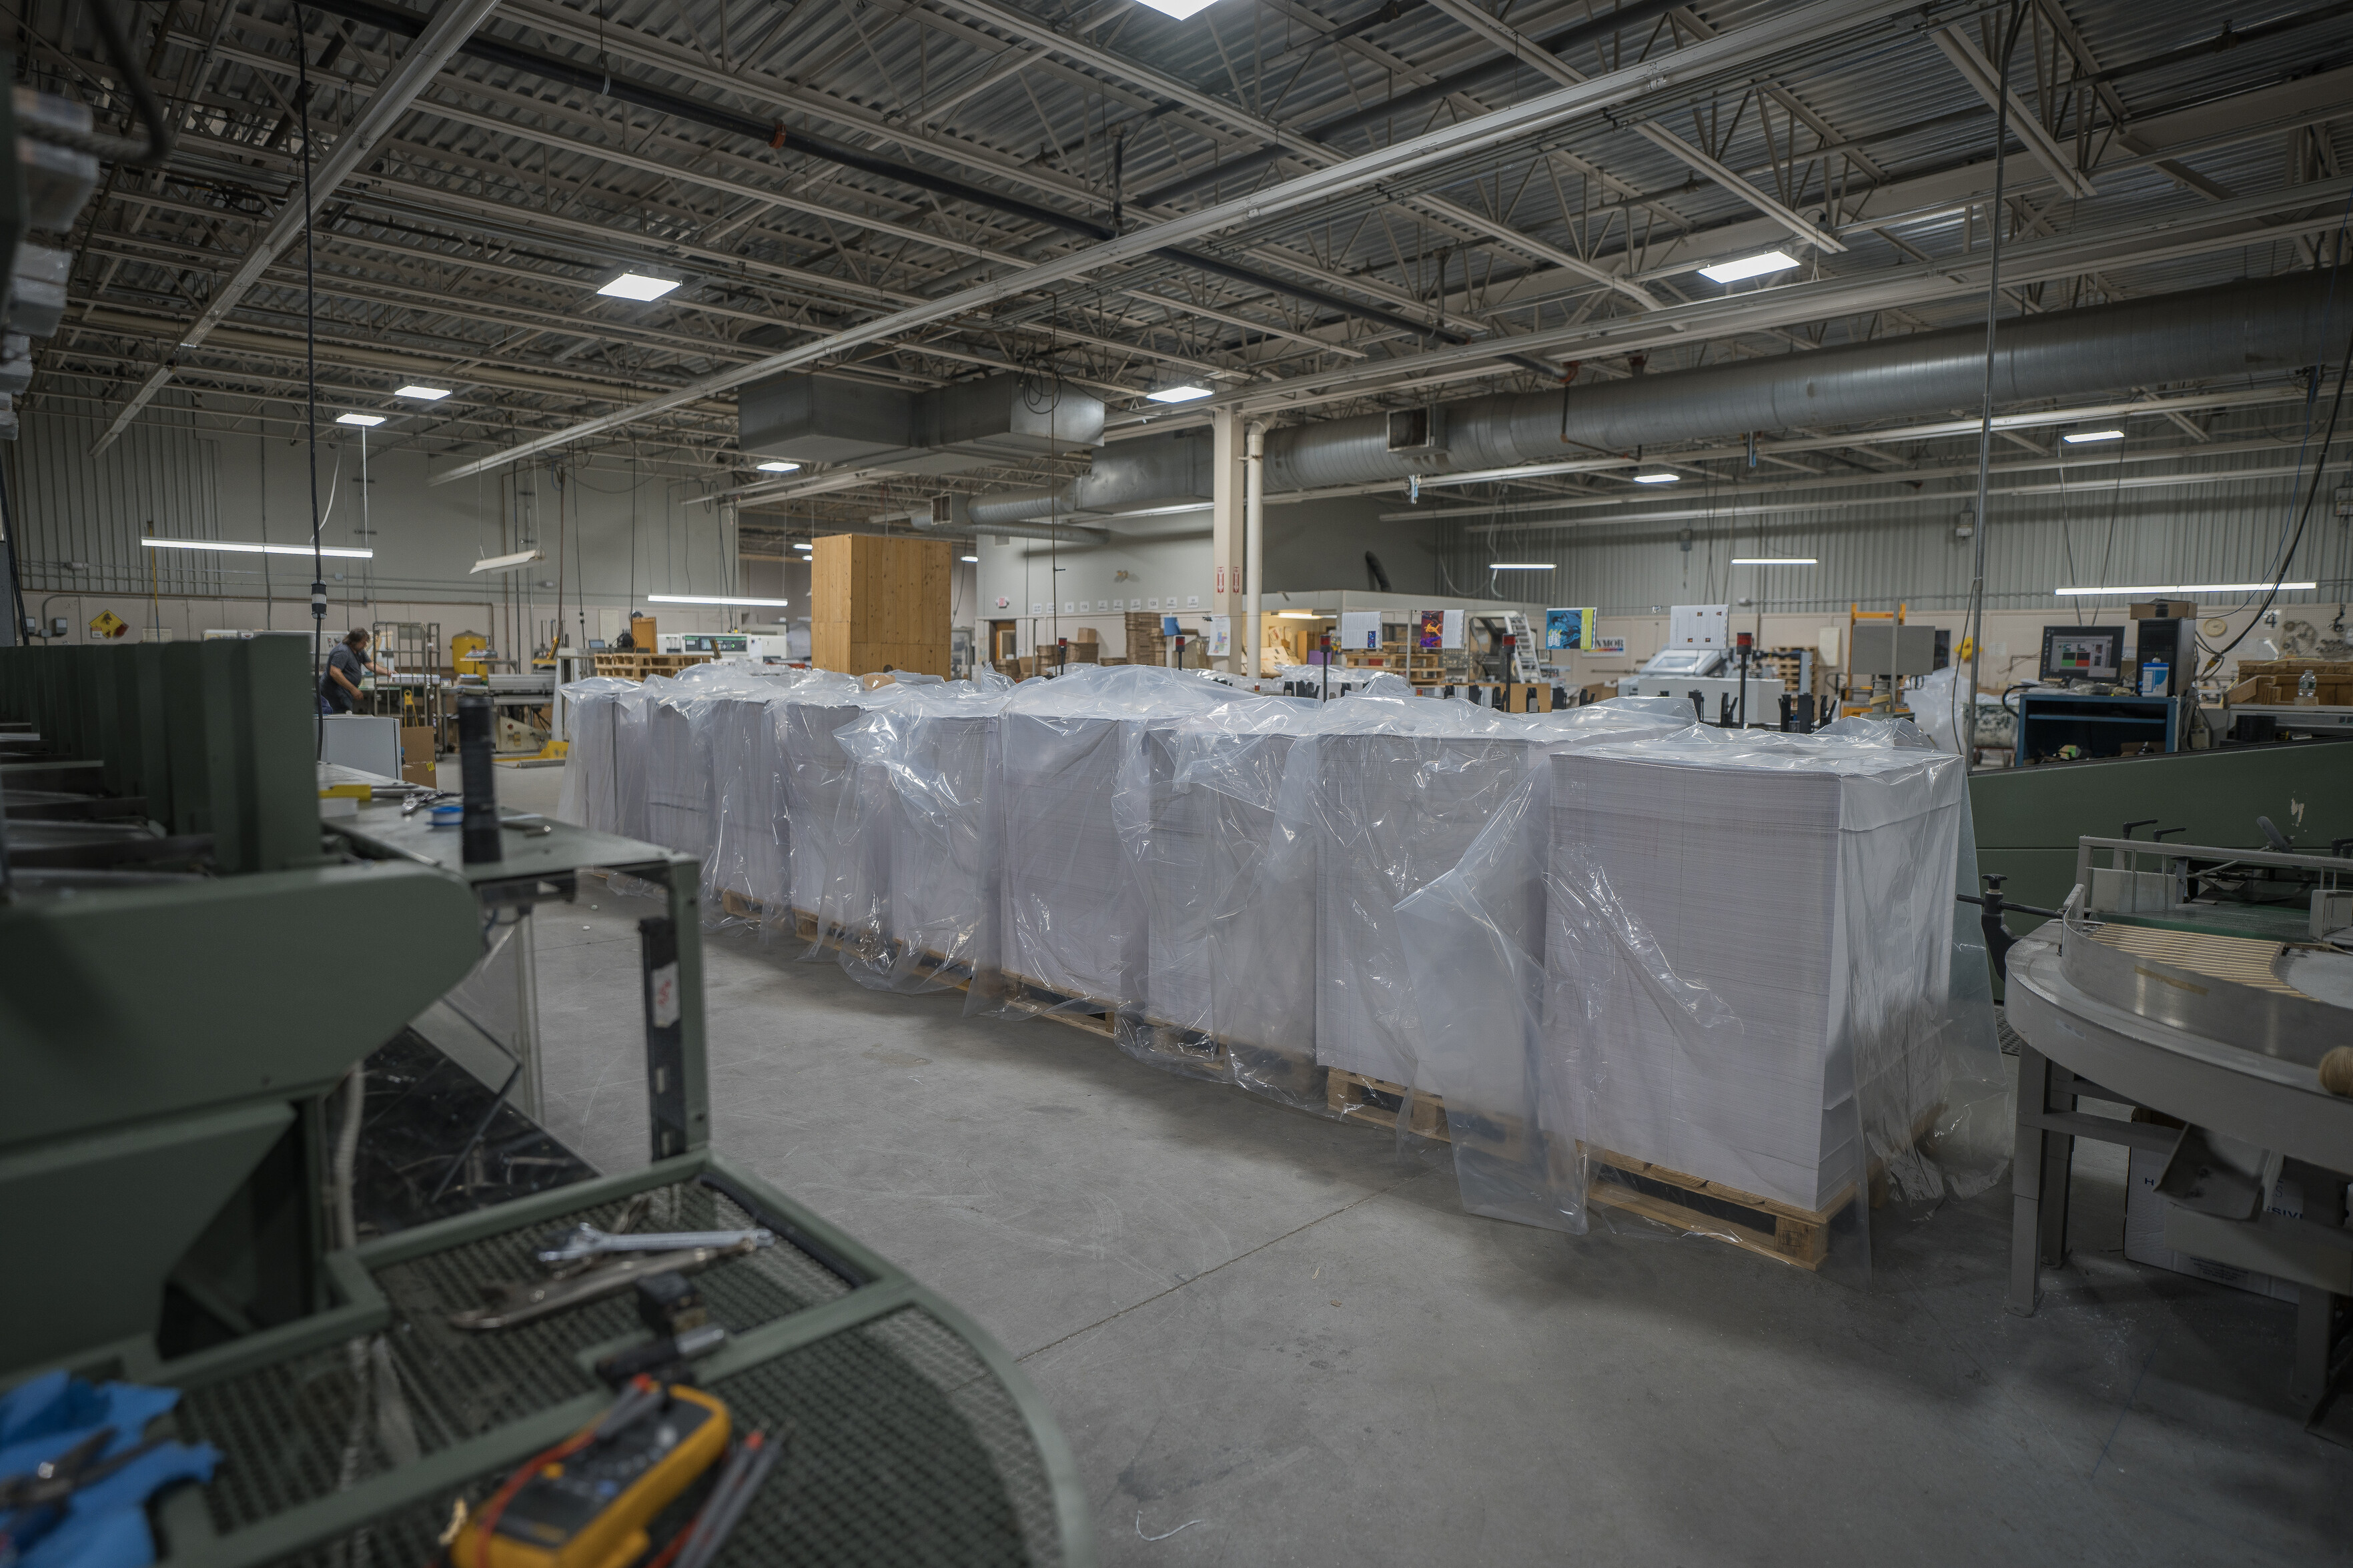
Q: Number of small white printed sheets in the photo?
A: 10